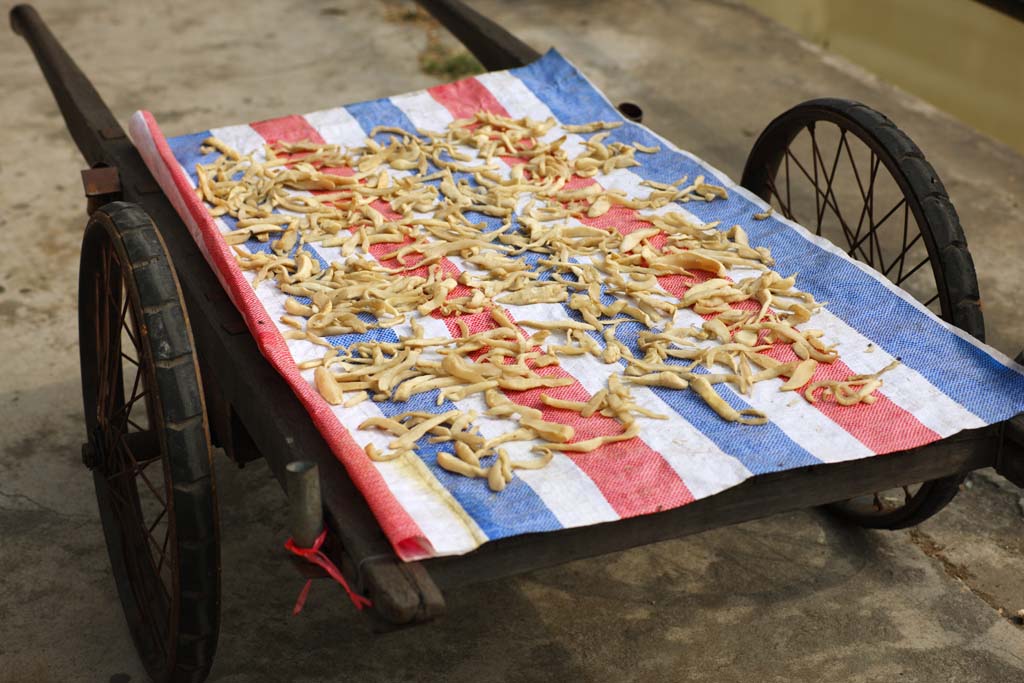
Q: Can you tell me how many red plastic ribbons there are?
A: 1